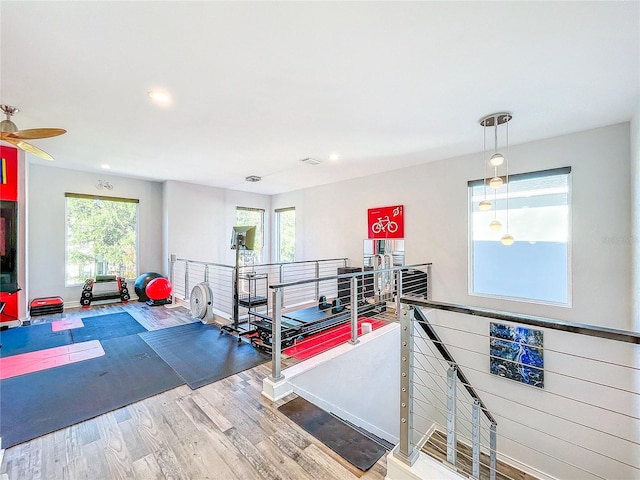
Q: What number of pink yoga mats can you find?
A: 2